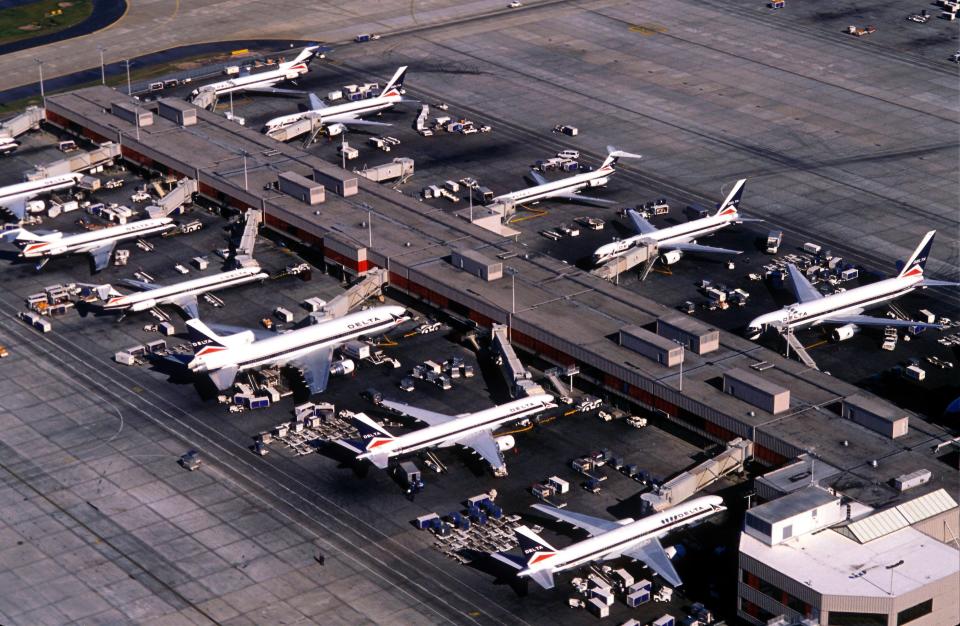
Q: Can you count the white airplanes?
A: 12